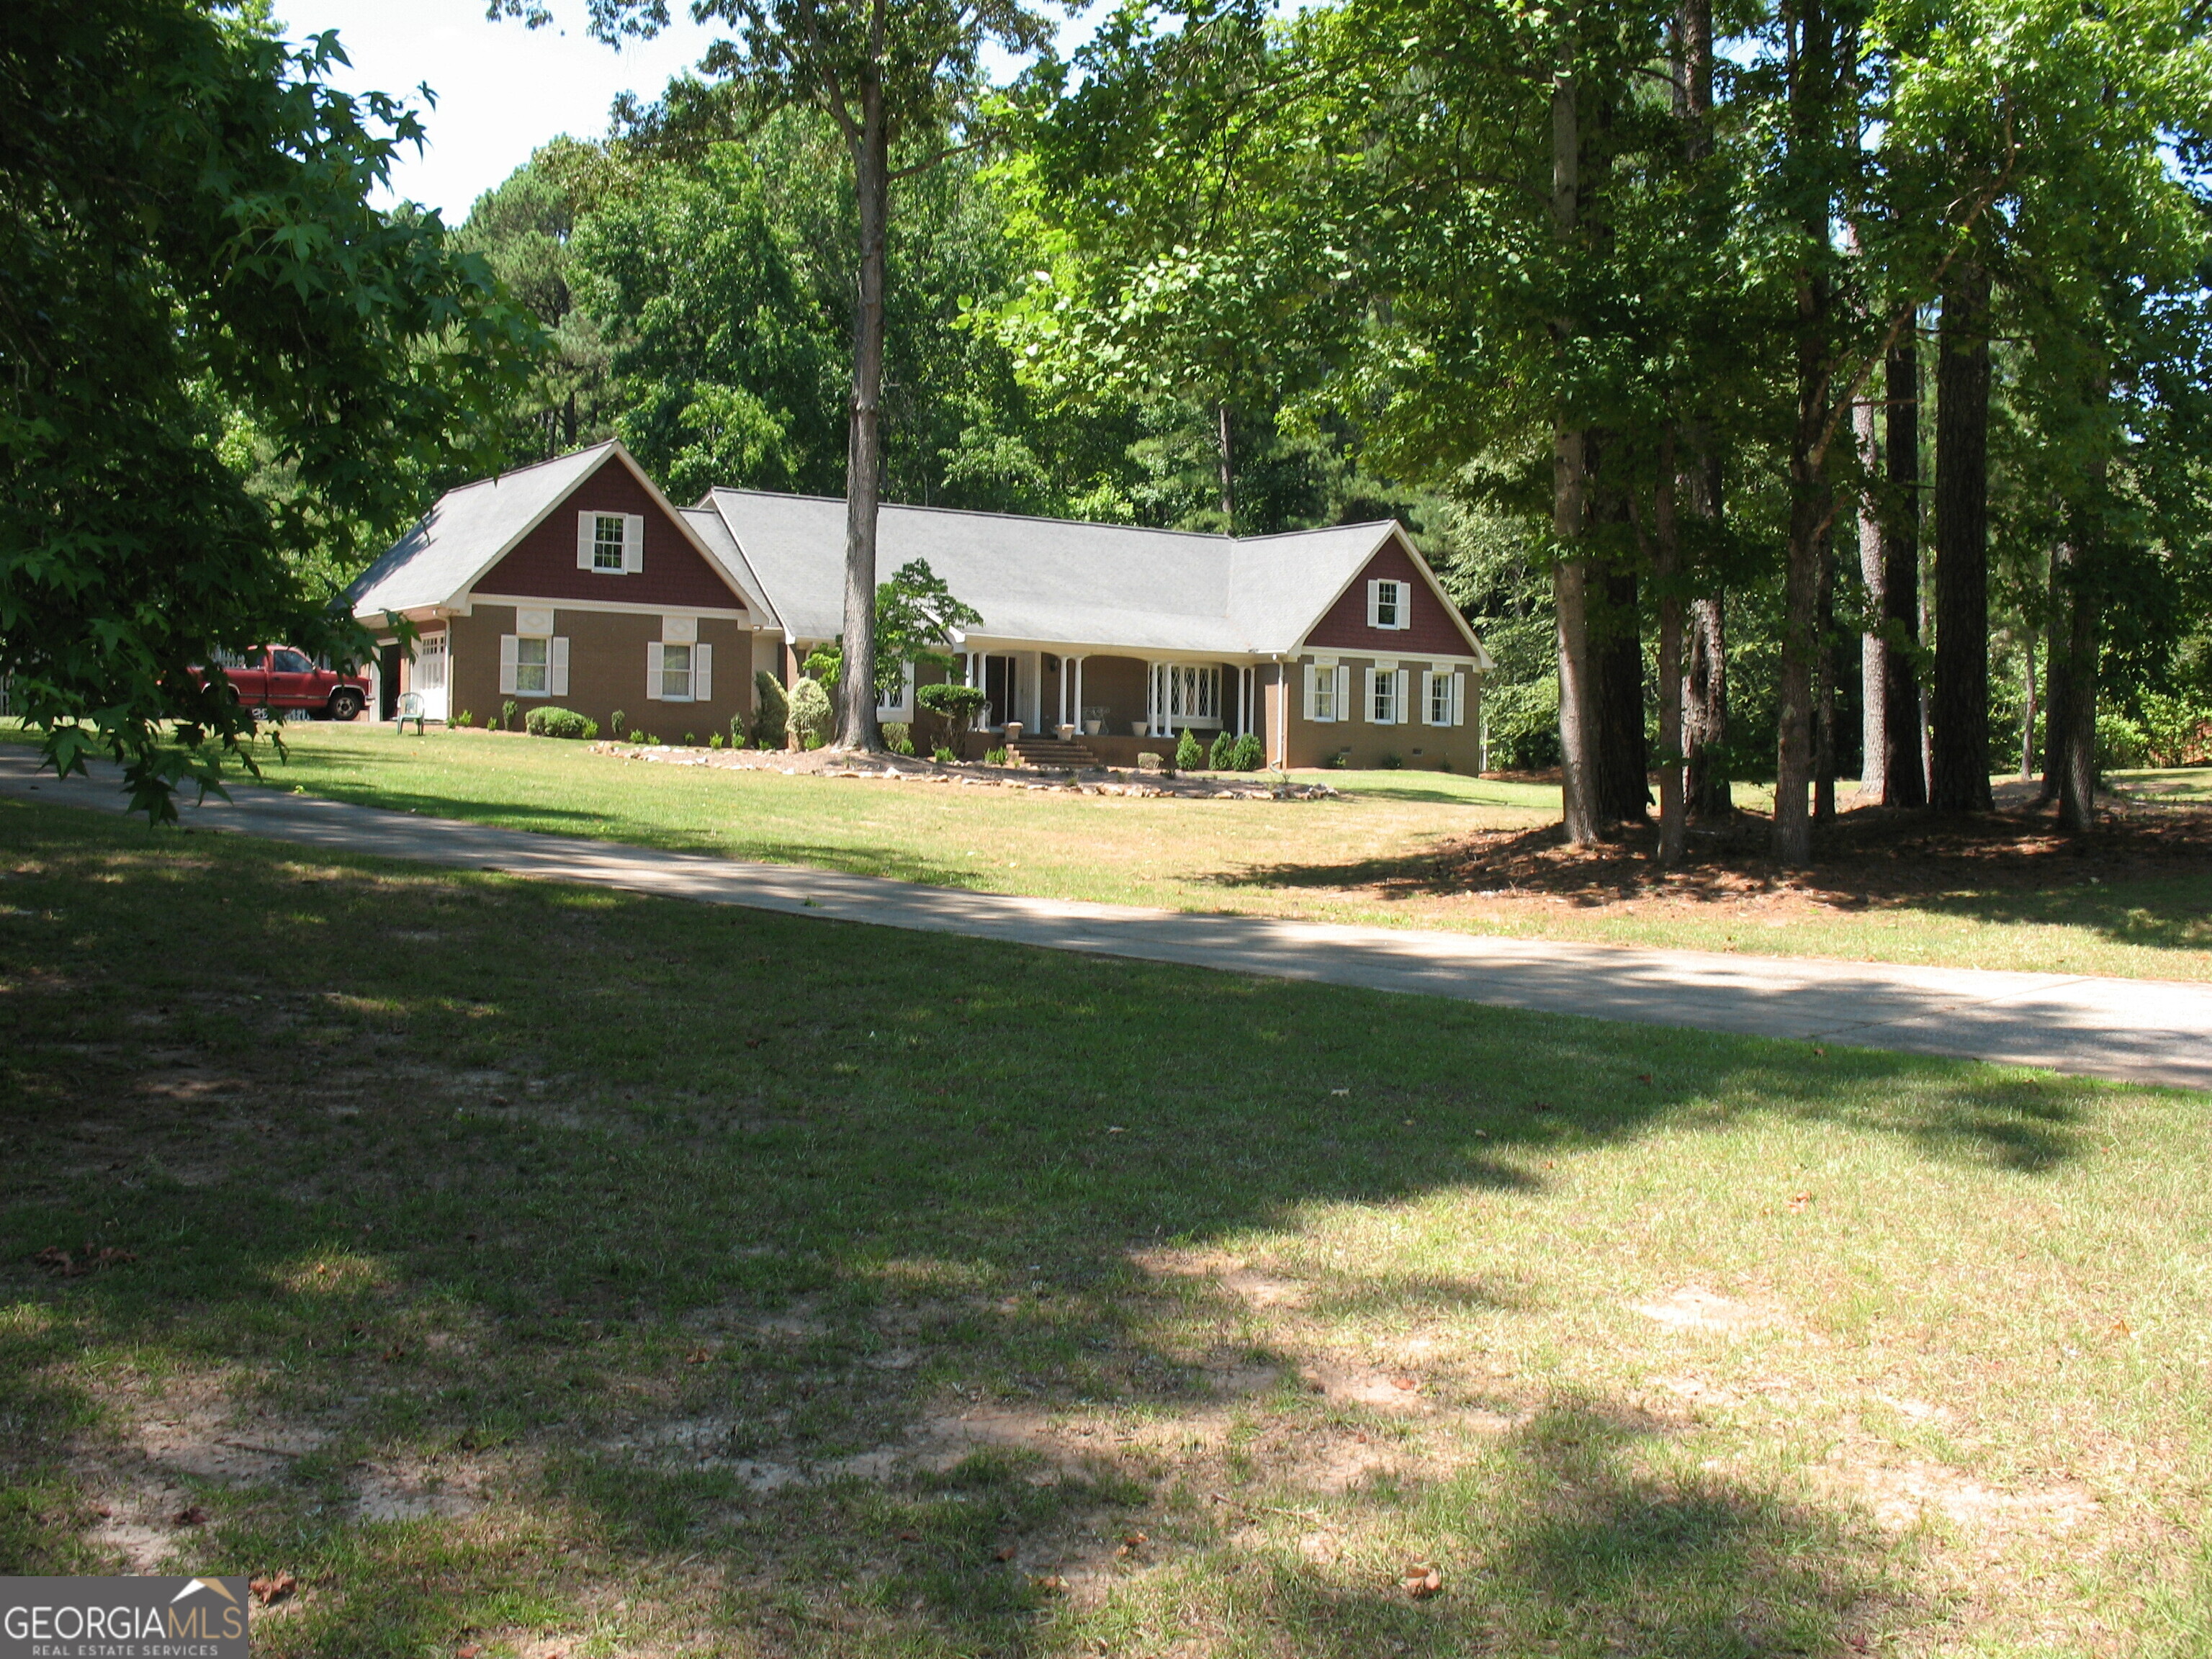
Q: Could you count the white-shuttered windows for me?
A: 7